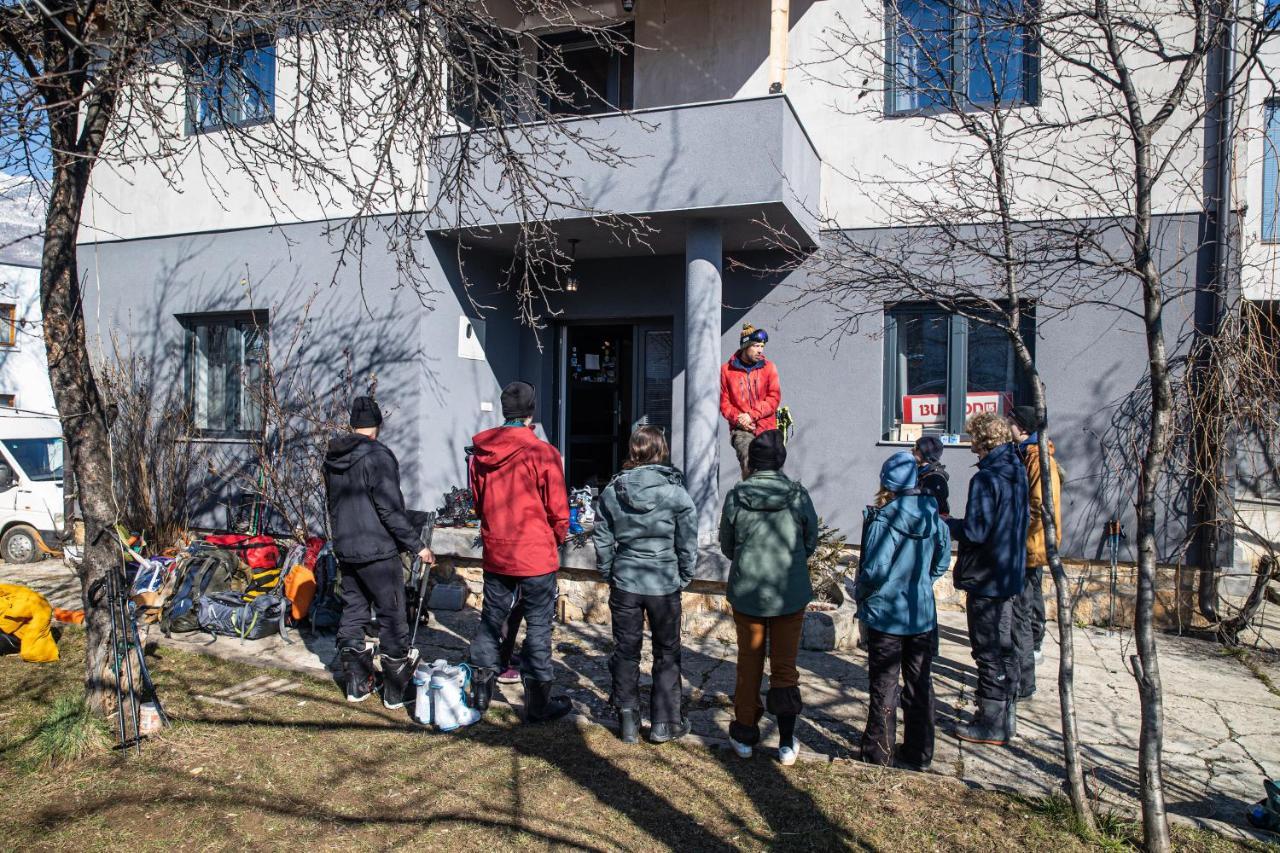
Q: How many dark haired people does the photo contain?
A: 1